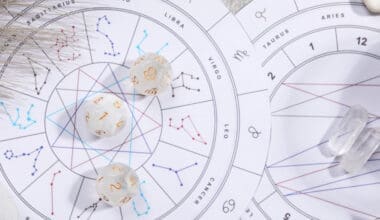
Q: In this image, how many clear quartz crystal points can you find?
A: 2